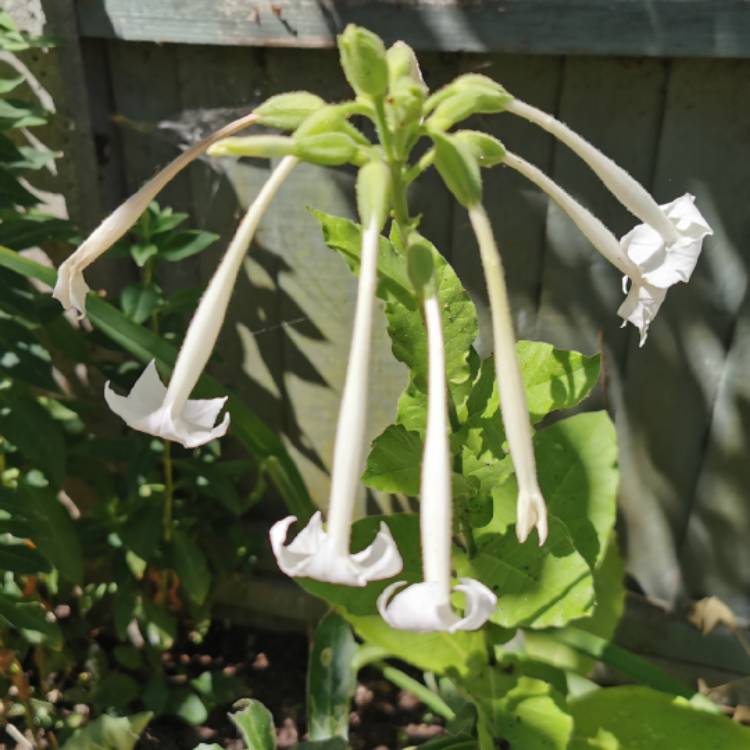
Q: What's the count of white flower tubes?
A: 7